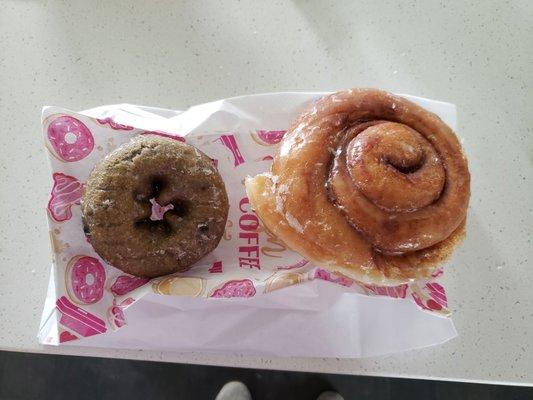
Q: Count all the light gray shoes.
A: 2